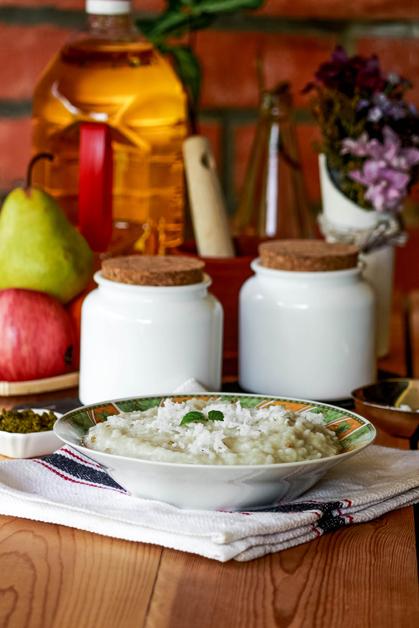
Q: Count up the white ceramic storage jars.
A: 2